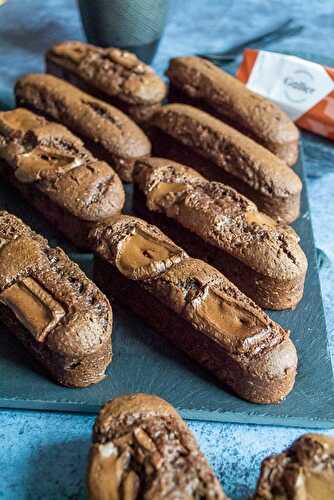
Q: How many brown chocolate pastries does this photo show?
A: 10